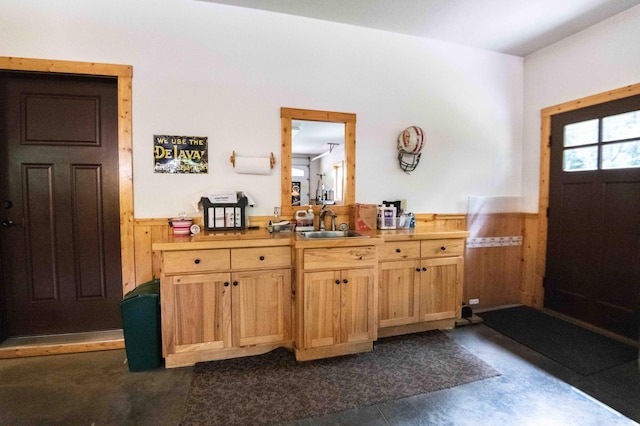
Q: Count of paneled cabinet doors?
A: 6